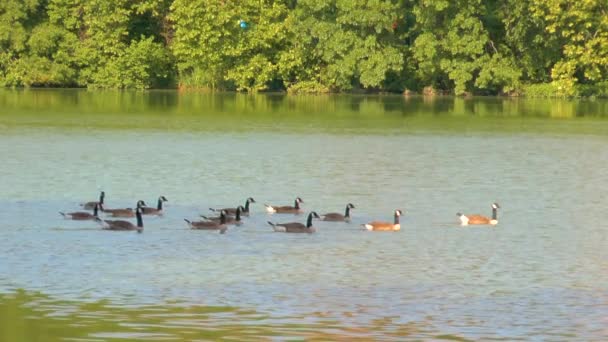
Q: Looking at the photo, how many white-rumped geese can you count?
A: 3